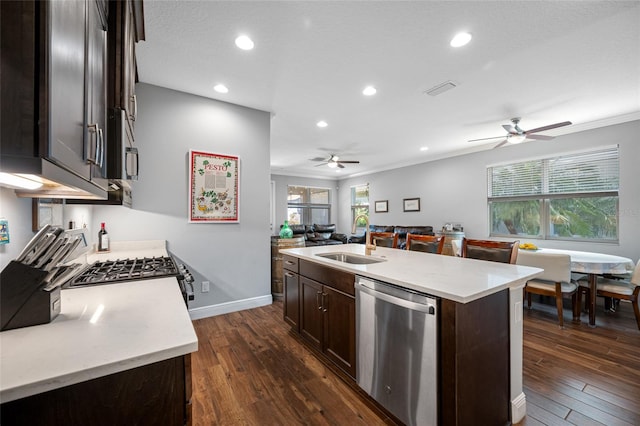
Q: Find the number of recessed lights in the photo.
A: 6